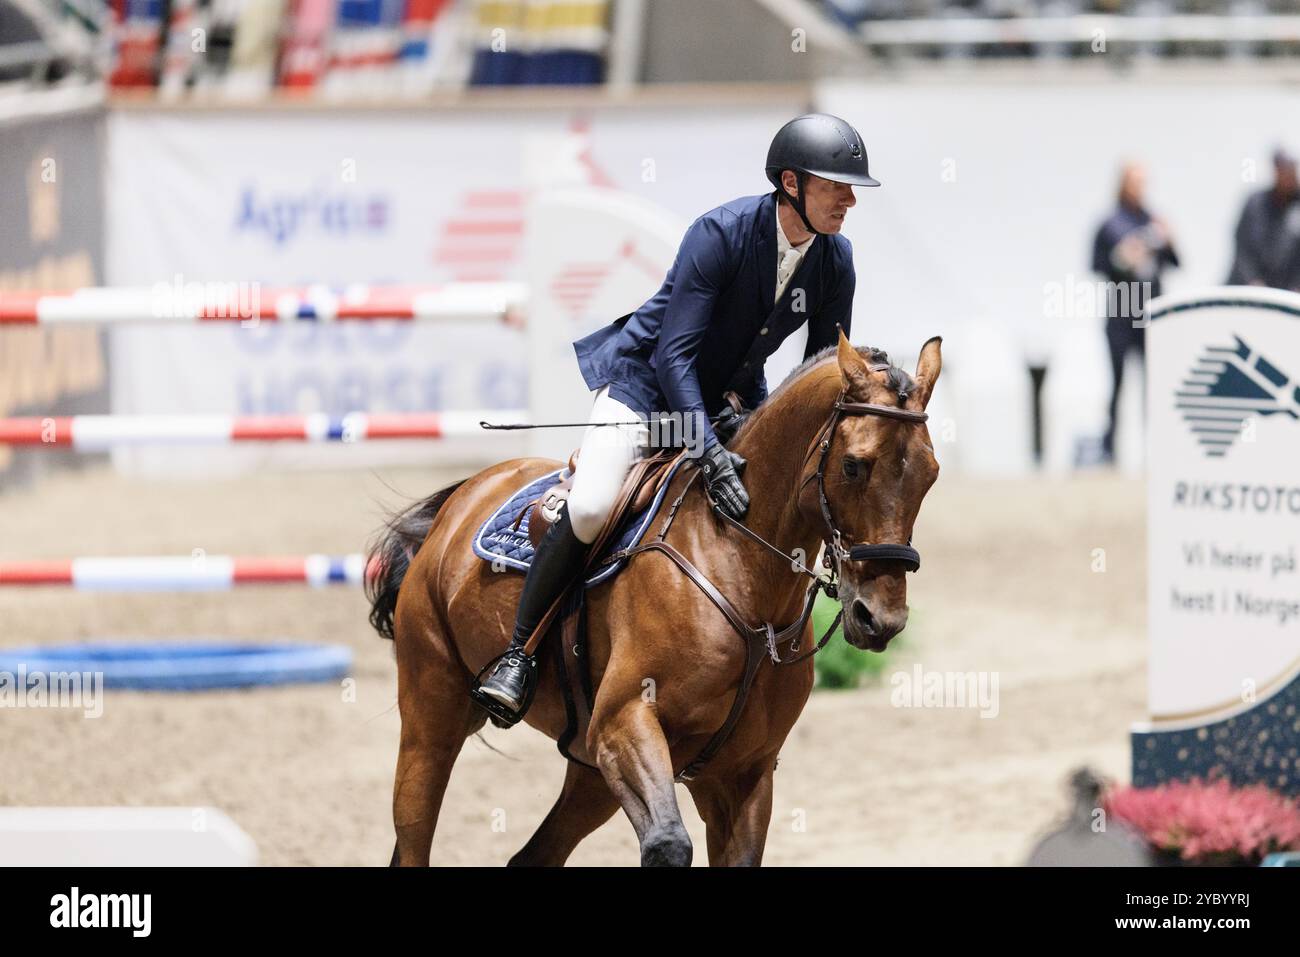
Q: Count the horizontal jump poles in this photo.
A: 3